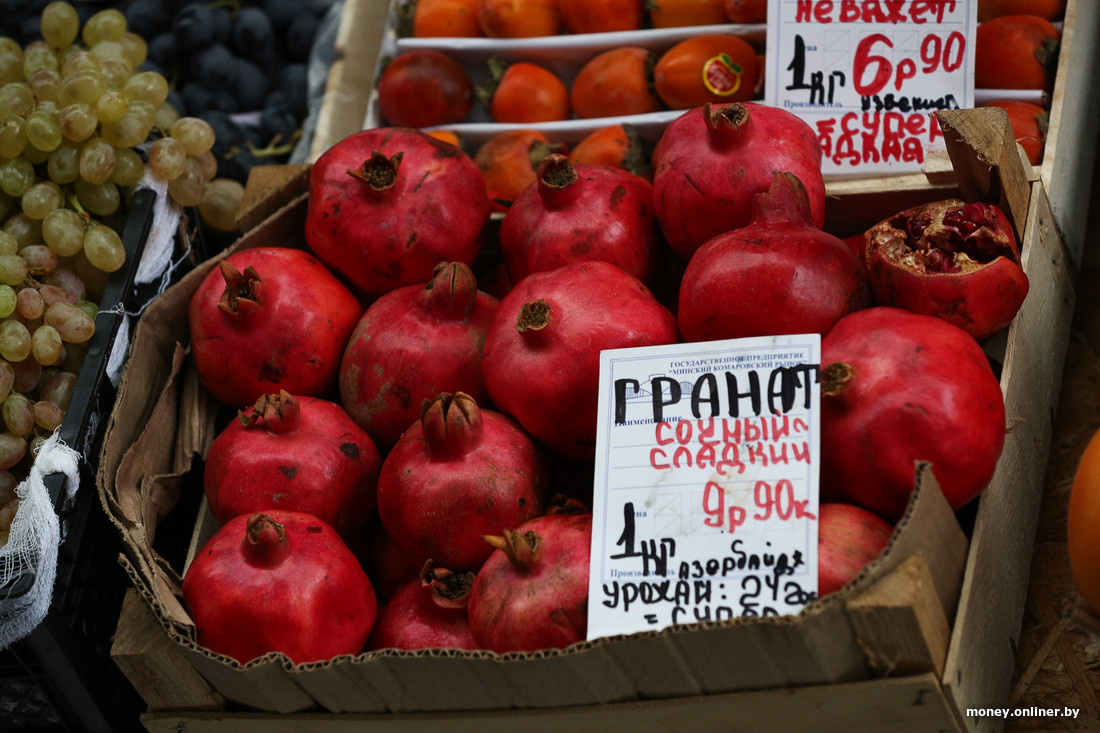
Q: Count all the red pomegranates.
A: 15